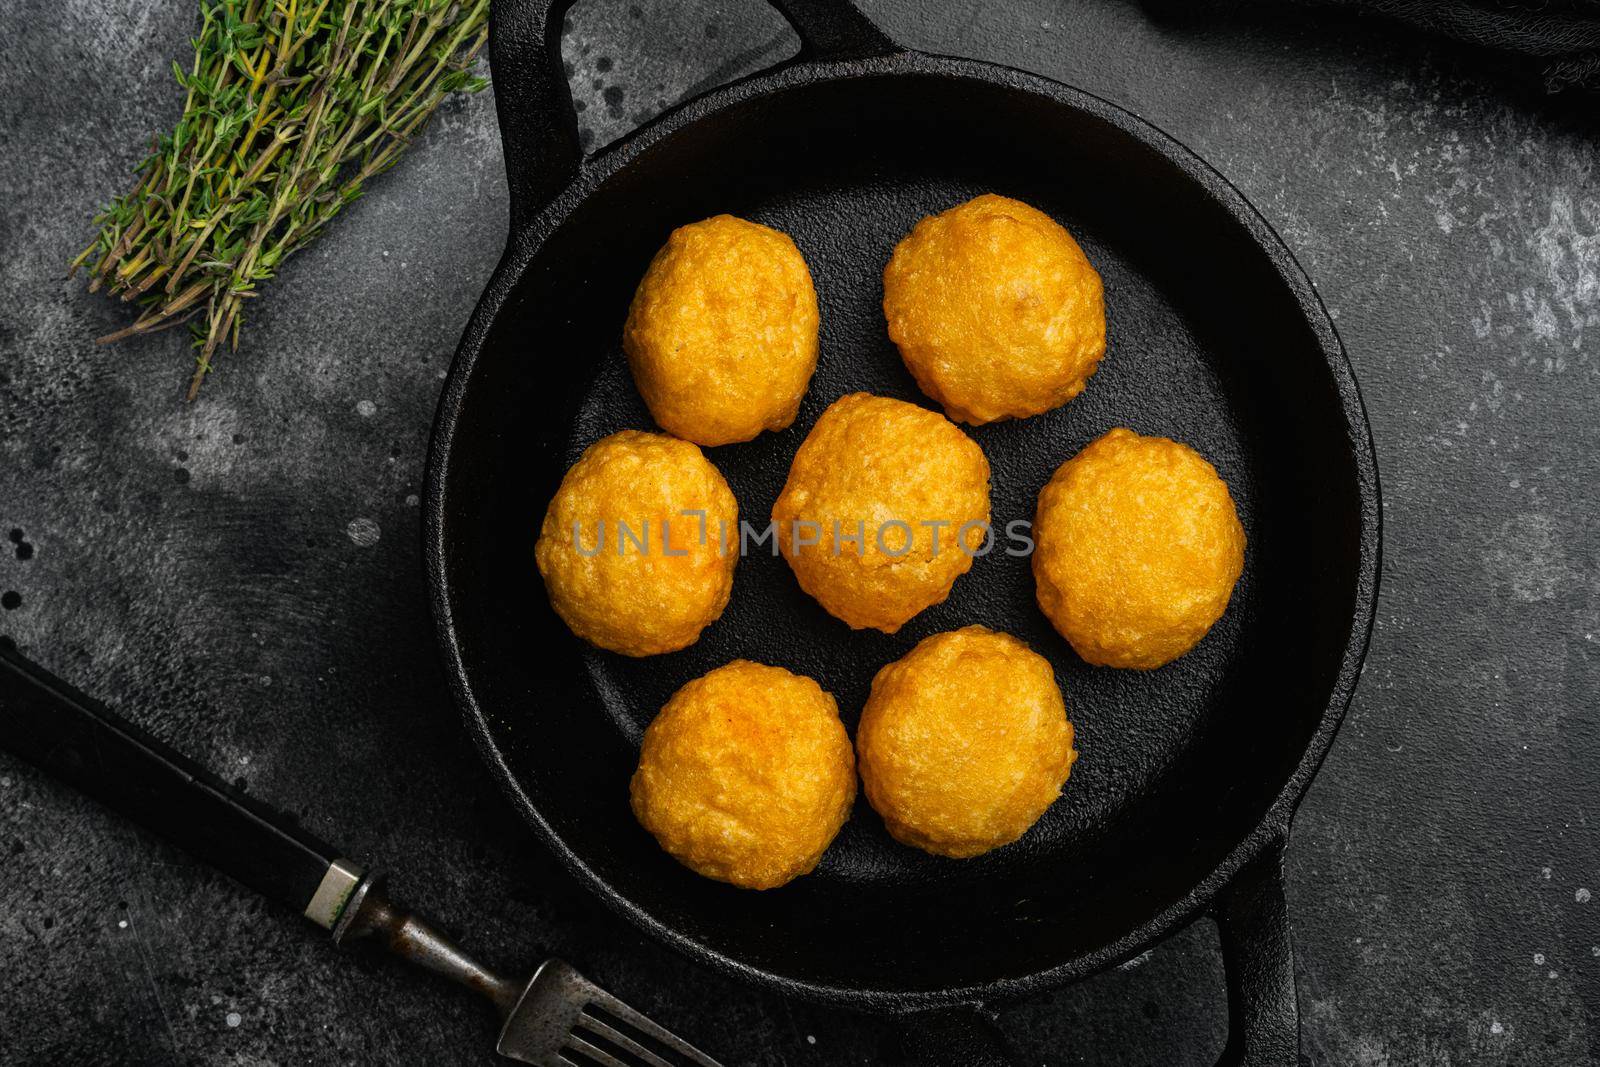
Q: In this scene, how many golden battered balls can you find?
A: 7